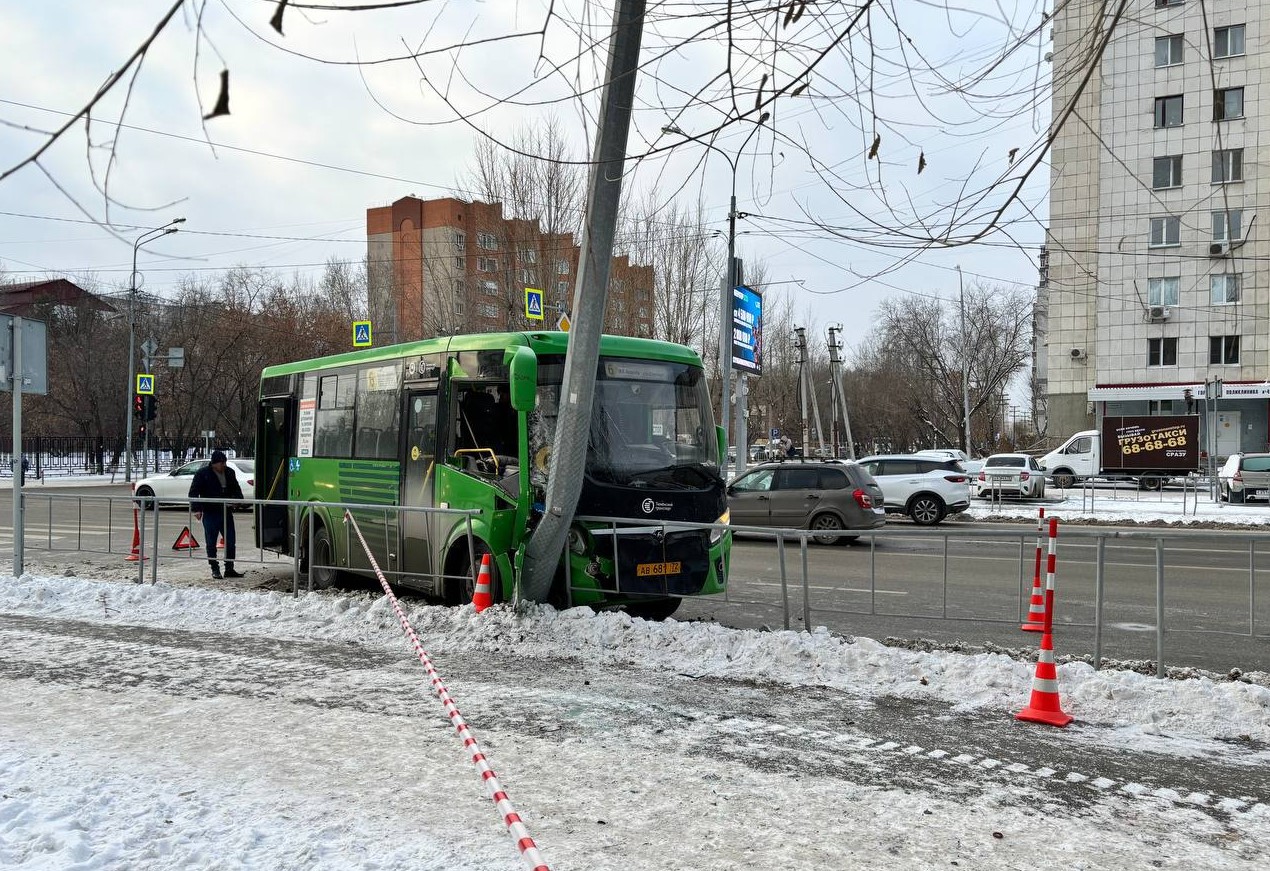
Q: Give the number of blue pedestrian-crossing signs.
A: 3